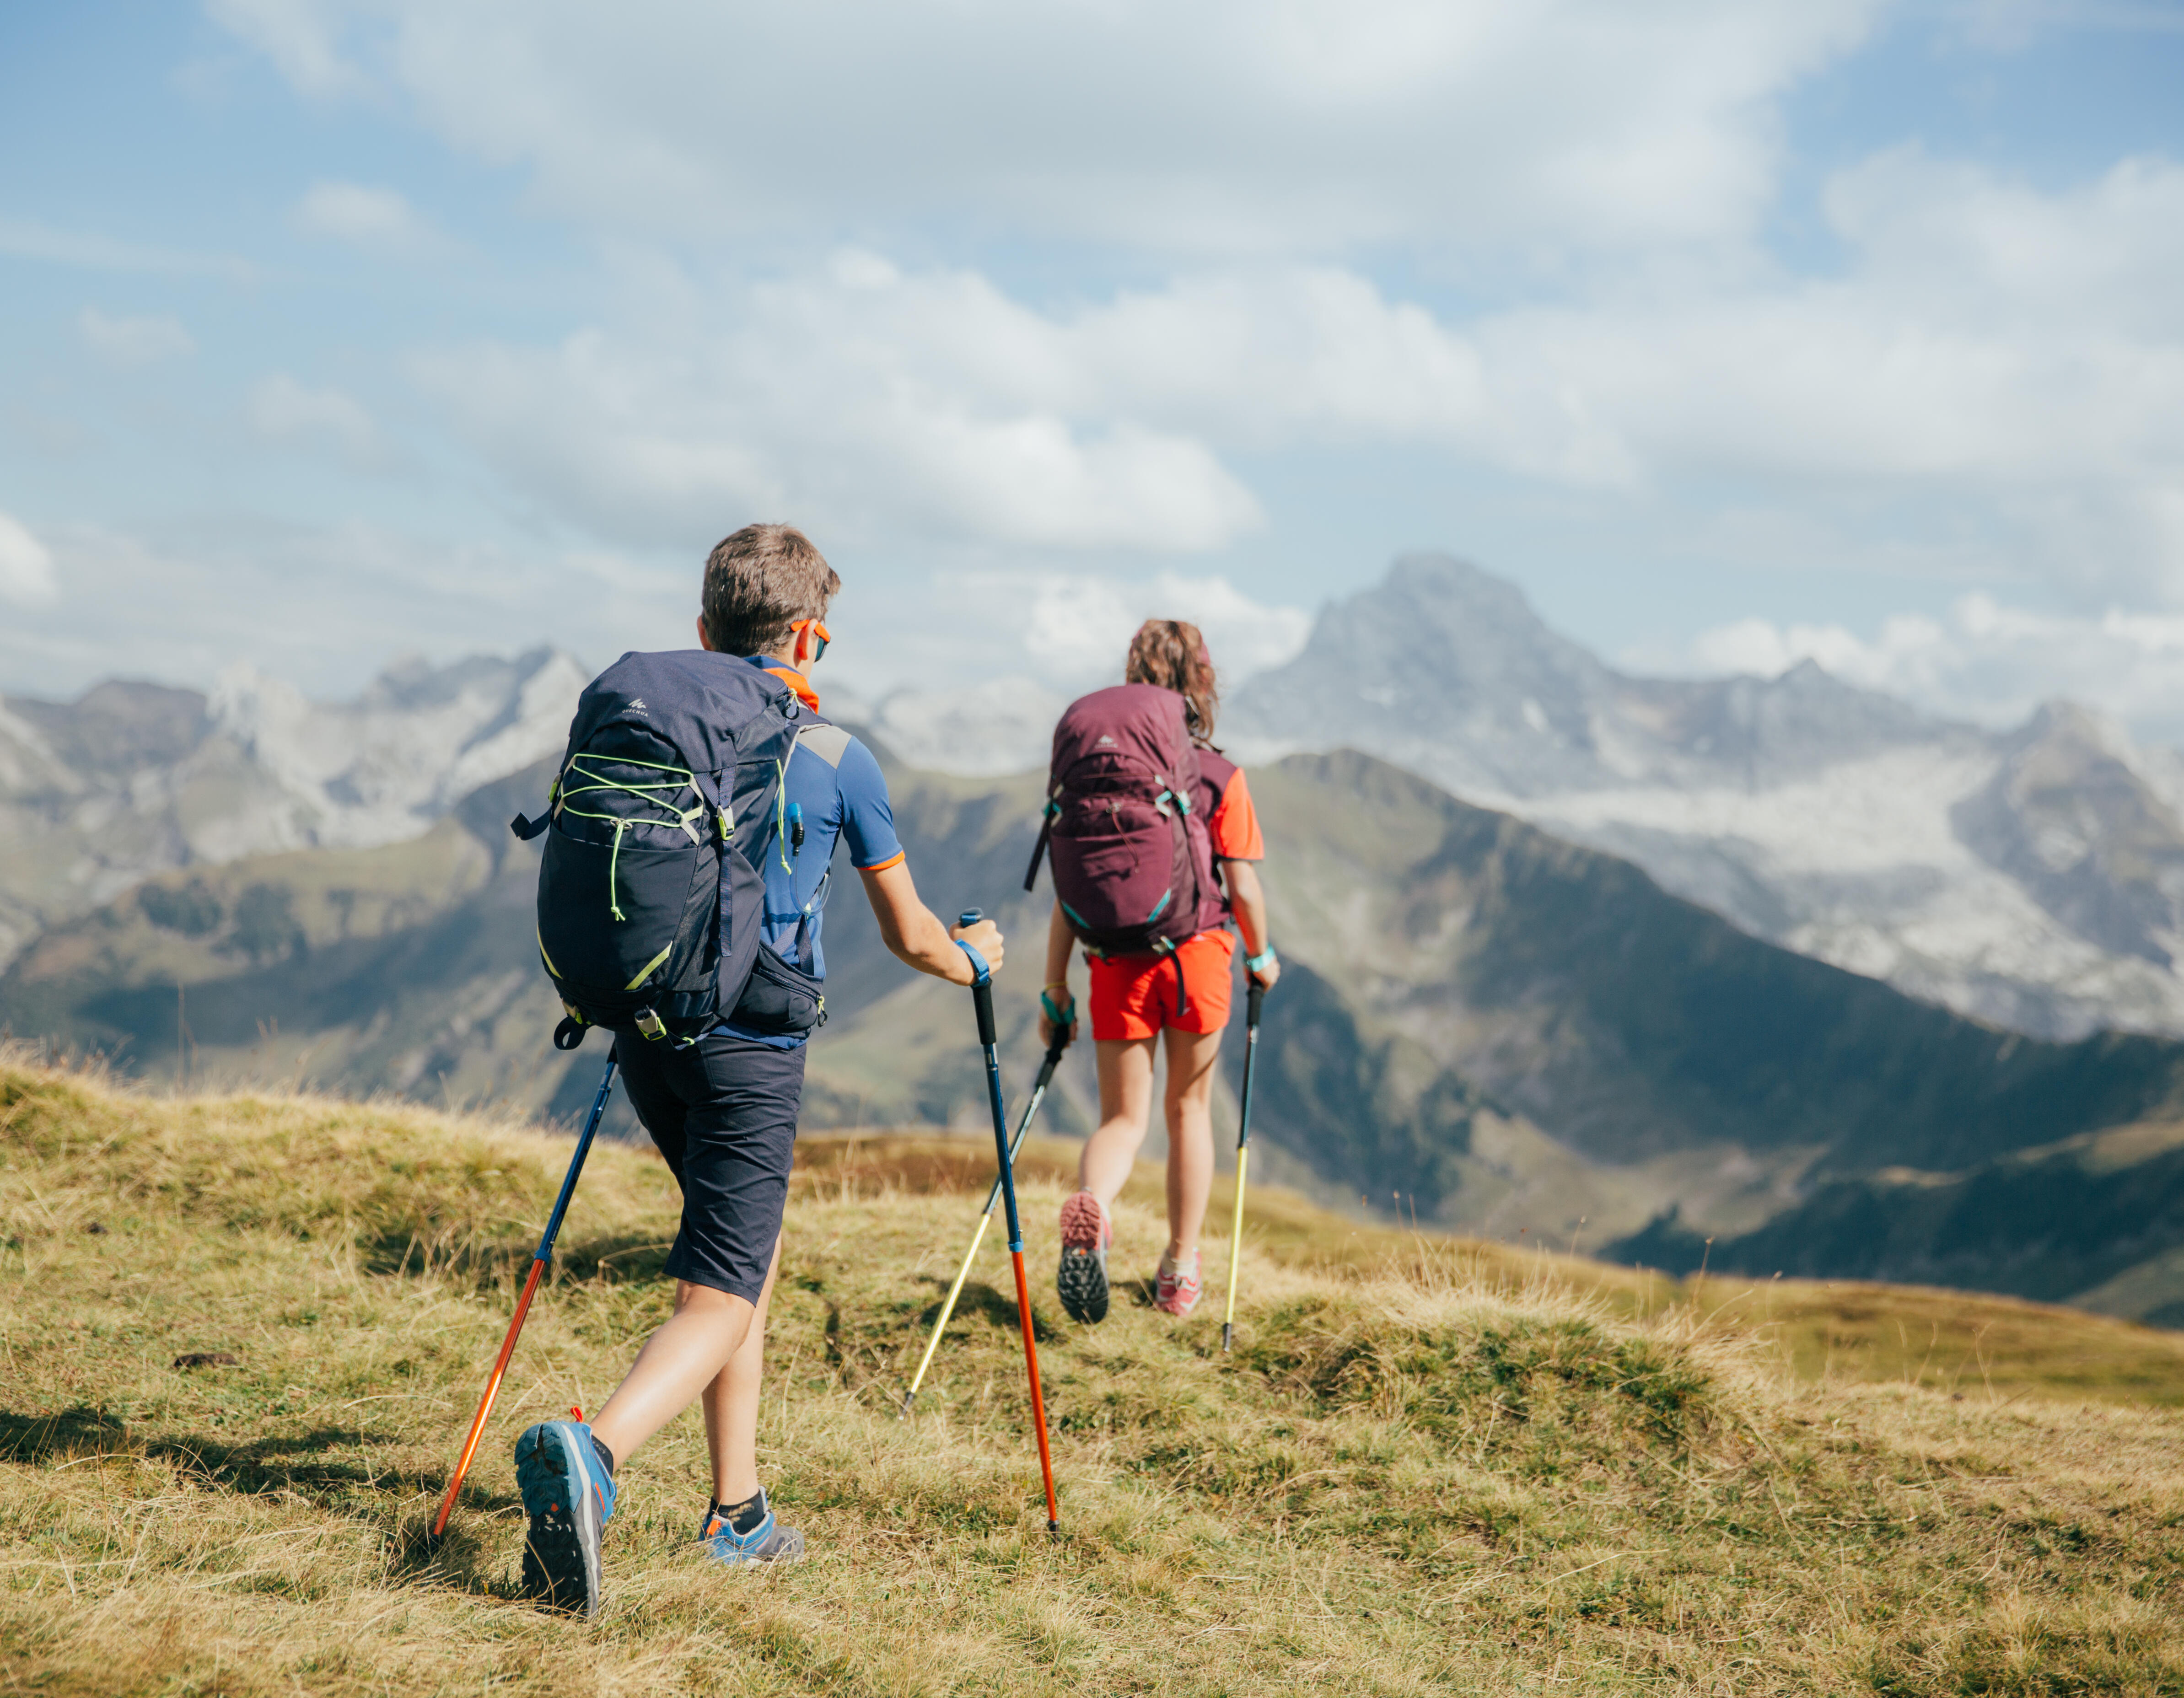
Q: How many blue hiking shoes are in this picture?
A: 2